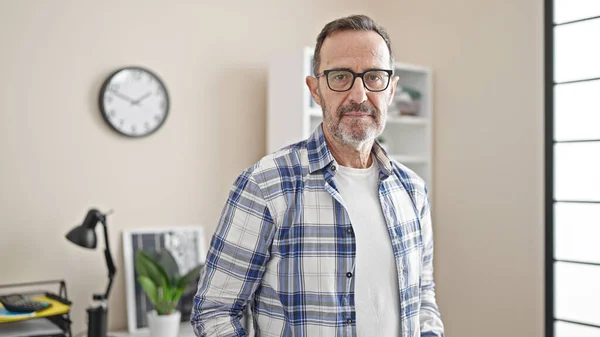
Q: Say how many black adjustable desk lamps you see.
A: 1